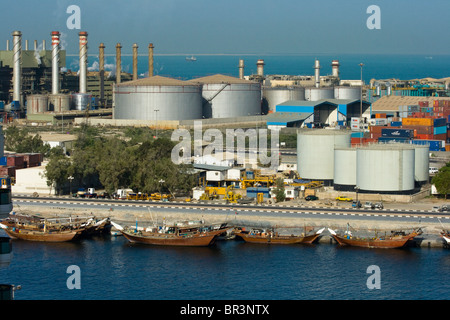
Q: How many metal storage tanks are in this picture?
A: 12